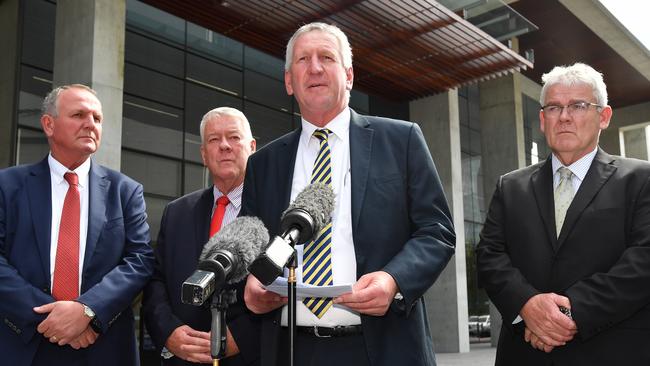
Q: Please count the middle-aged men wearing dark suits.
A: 4